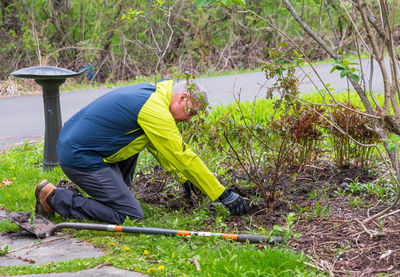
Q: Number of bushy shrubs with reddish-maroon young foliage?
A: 2